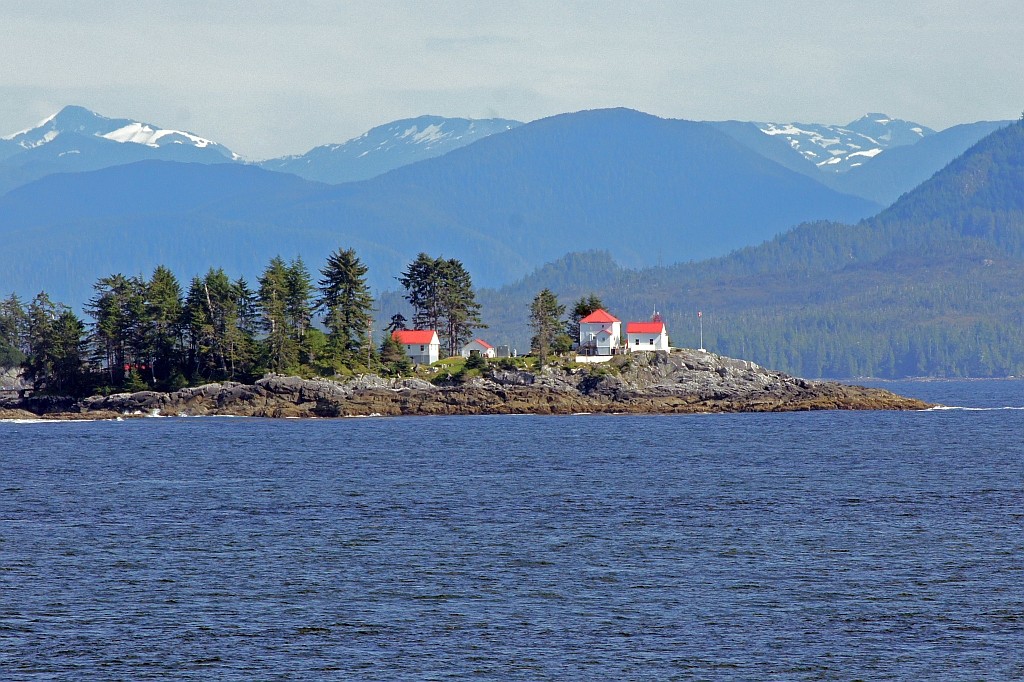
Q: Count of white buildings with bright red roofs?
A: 4